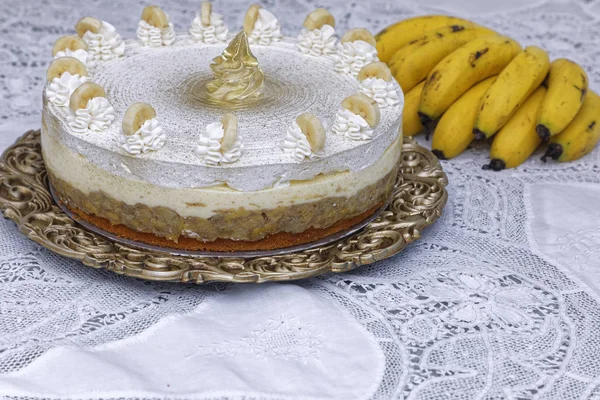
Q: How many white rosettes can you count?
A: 14